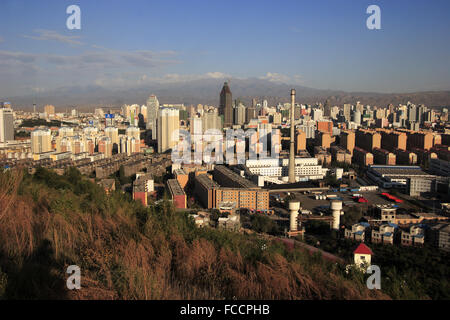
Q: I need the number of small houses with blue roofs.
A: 3